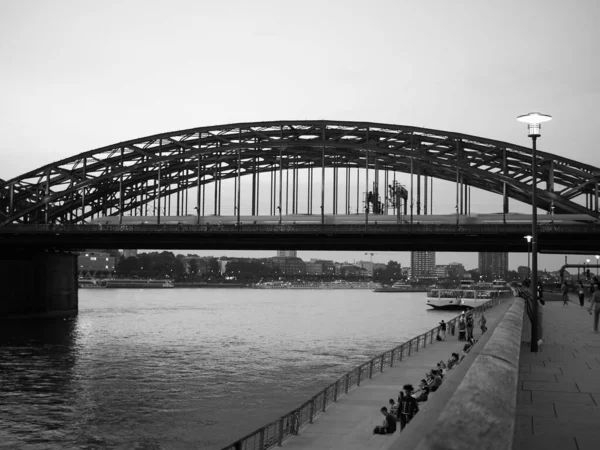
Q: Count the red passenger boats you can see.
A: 0